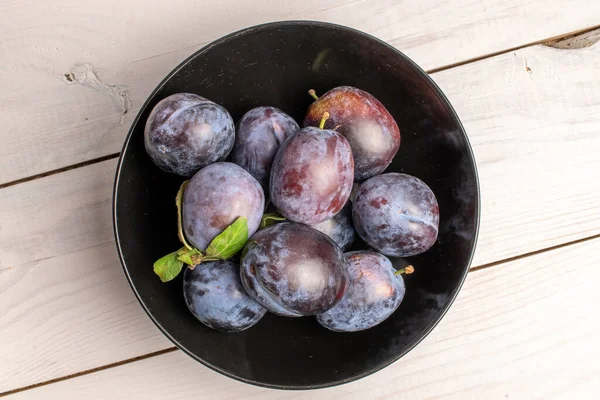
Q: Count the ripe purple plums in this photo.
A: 10